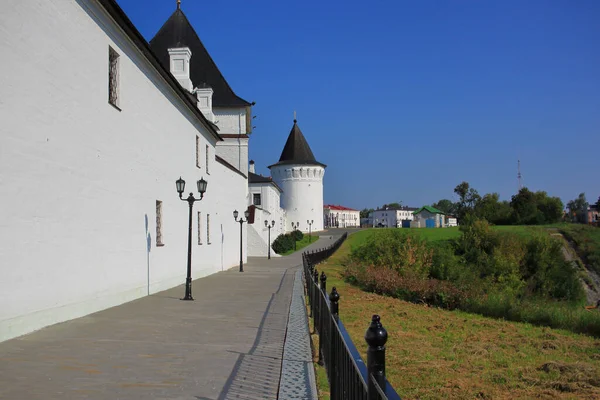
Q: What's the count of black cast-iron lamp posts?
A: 5